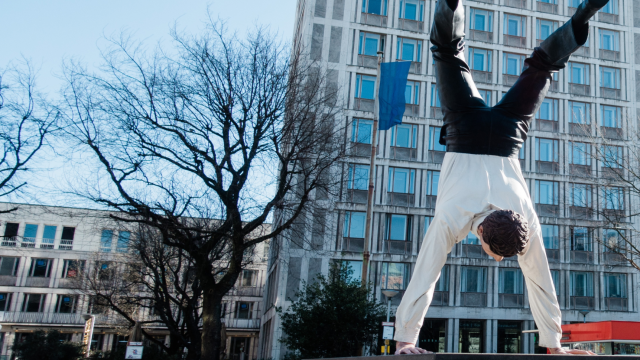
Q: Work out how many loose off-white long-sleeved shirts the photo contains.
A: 1